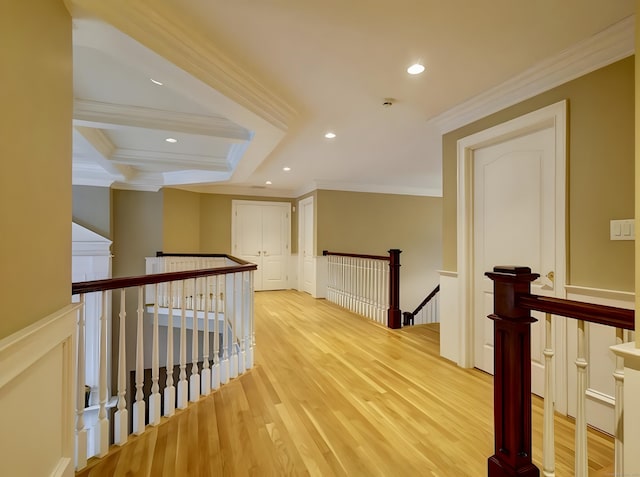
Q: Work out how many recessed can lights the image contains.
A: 6